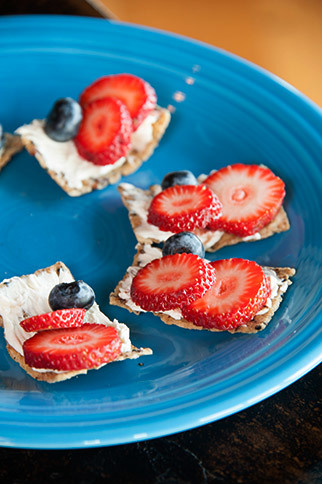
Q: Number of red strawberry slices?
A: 8